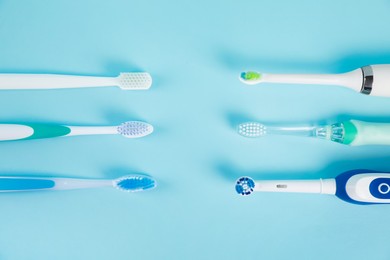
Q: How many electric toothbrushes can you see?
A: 3